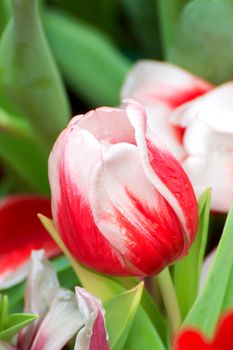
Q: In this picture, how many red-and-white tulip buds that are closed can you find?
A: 1